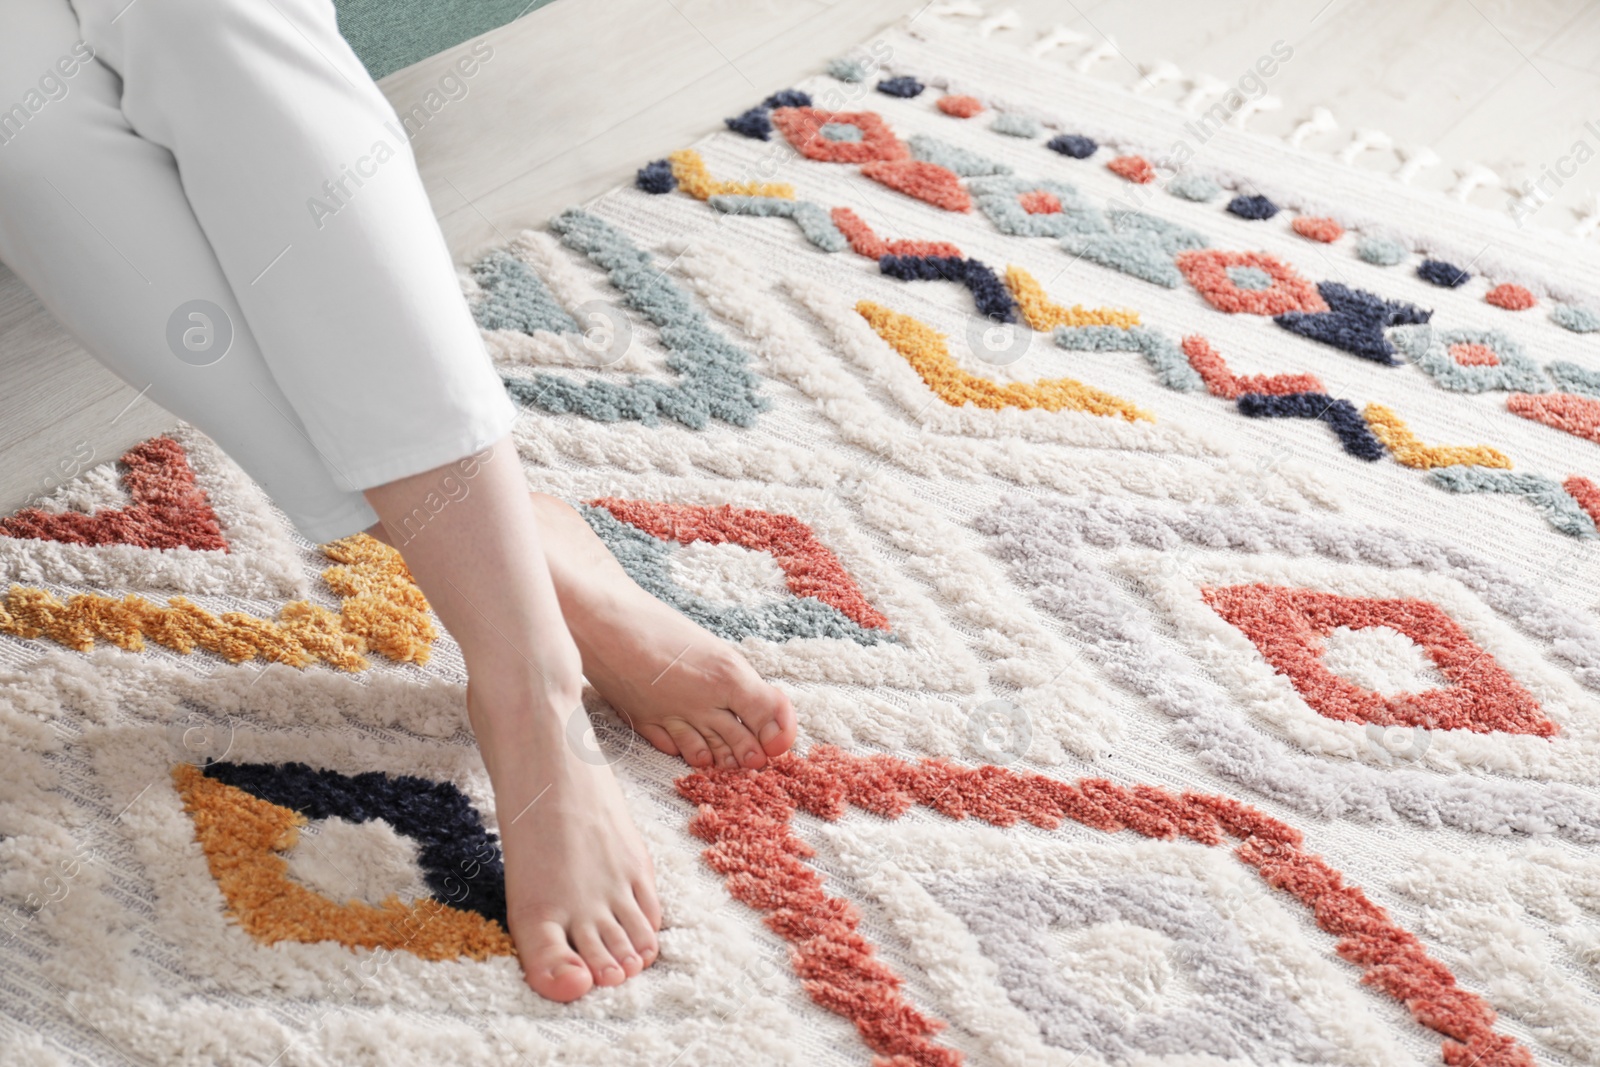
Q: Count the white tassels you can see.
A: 13